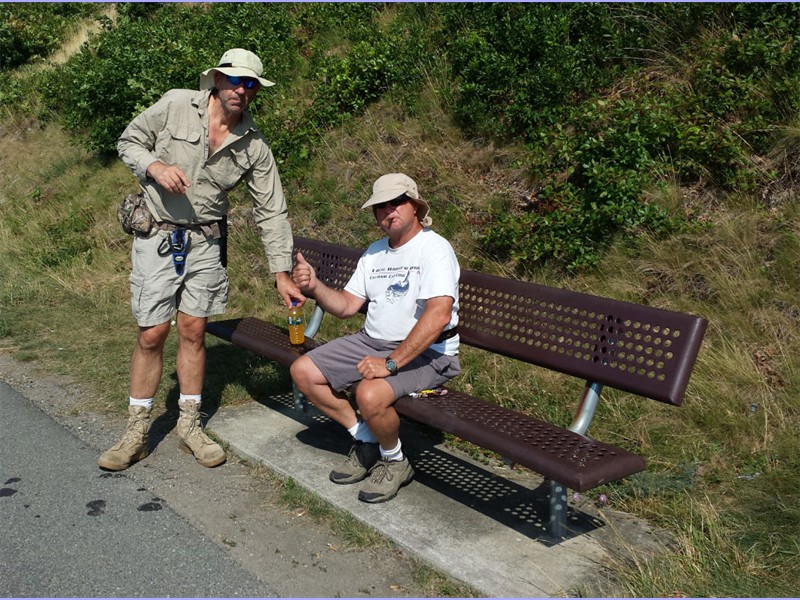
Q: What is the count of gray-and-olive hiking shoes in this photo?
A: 2